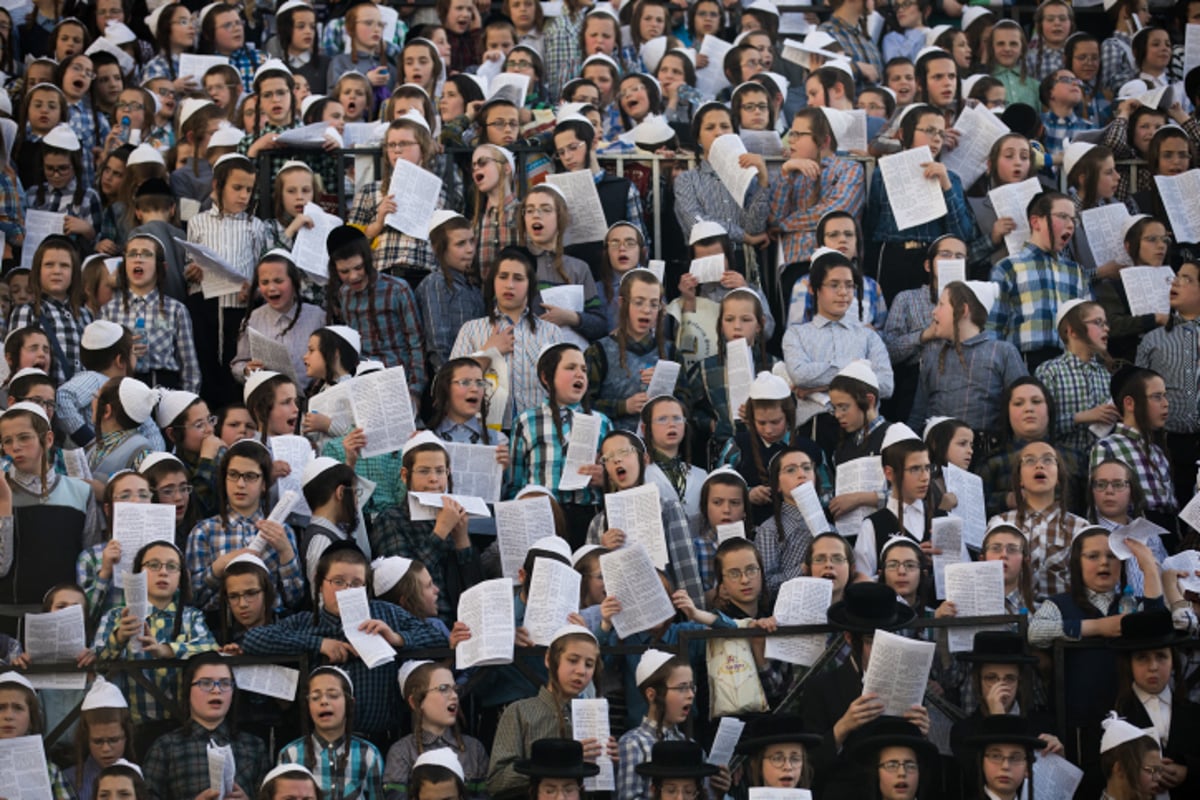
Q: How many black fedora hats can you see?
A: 8